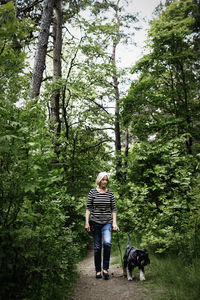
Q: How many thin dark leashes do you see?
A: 1